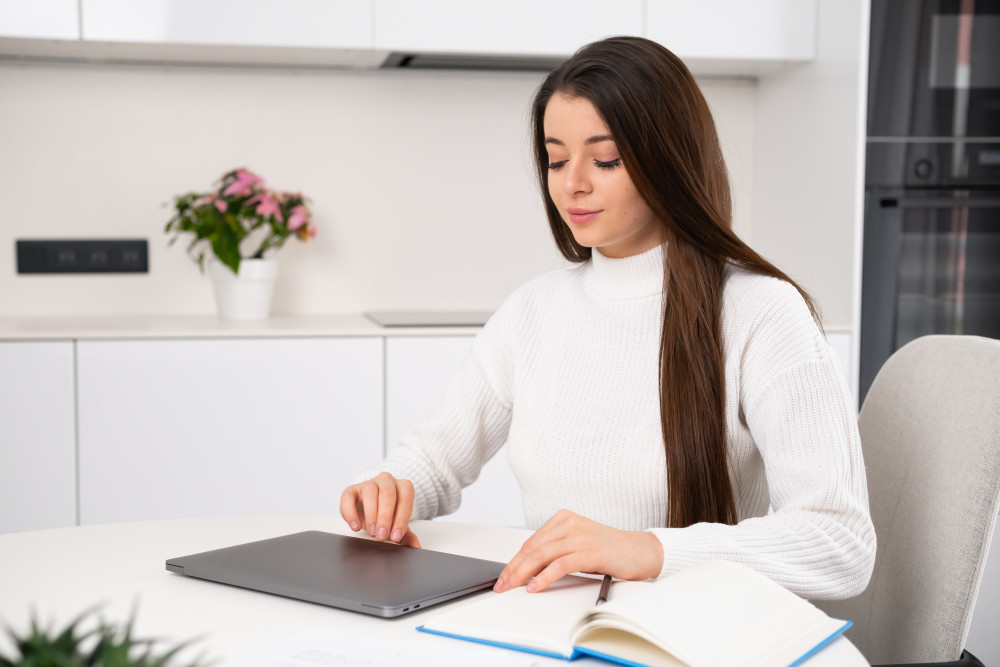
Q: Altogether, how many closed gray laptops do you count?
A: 1